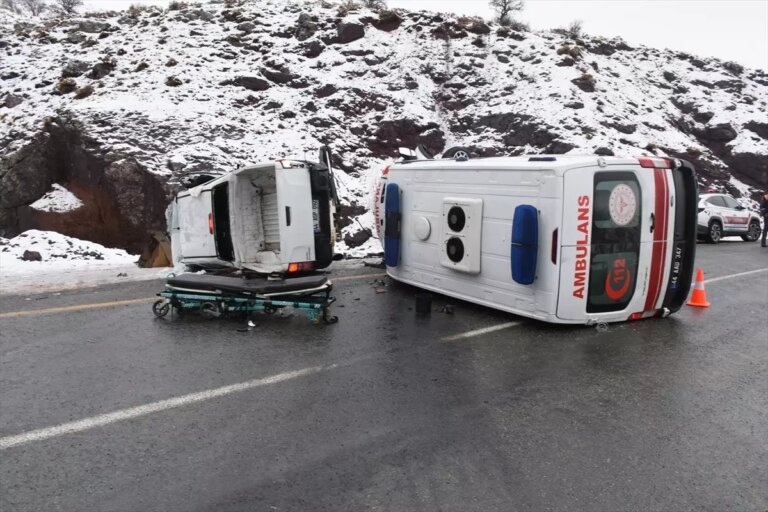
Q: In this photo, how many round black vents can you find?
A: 2